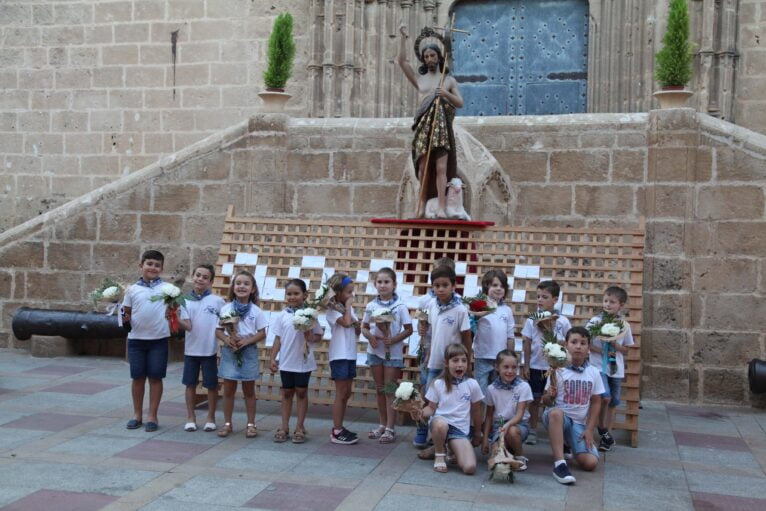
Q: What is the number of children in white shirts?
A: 14